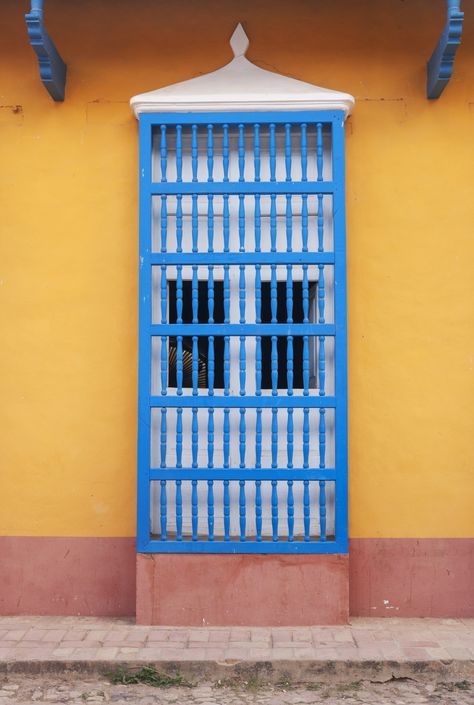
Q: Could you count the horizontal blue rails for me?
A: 7